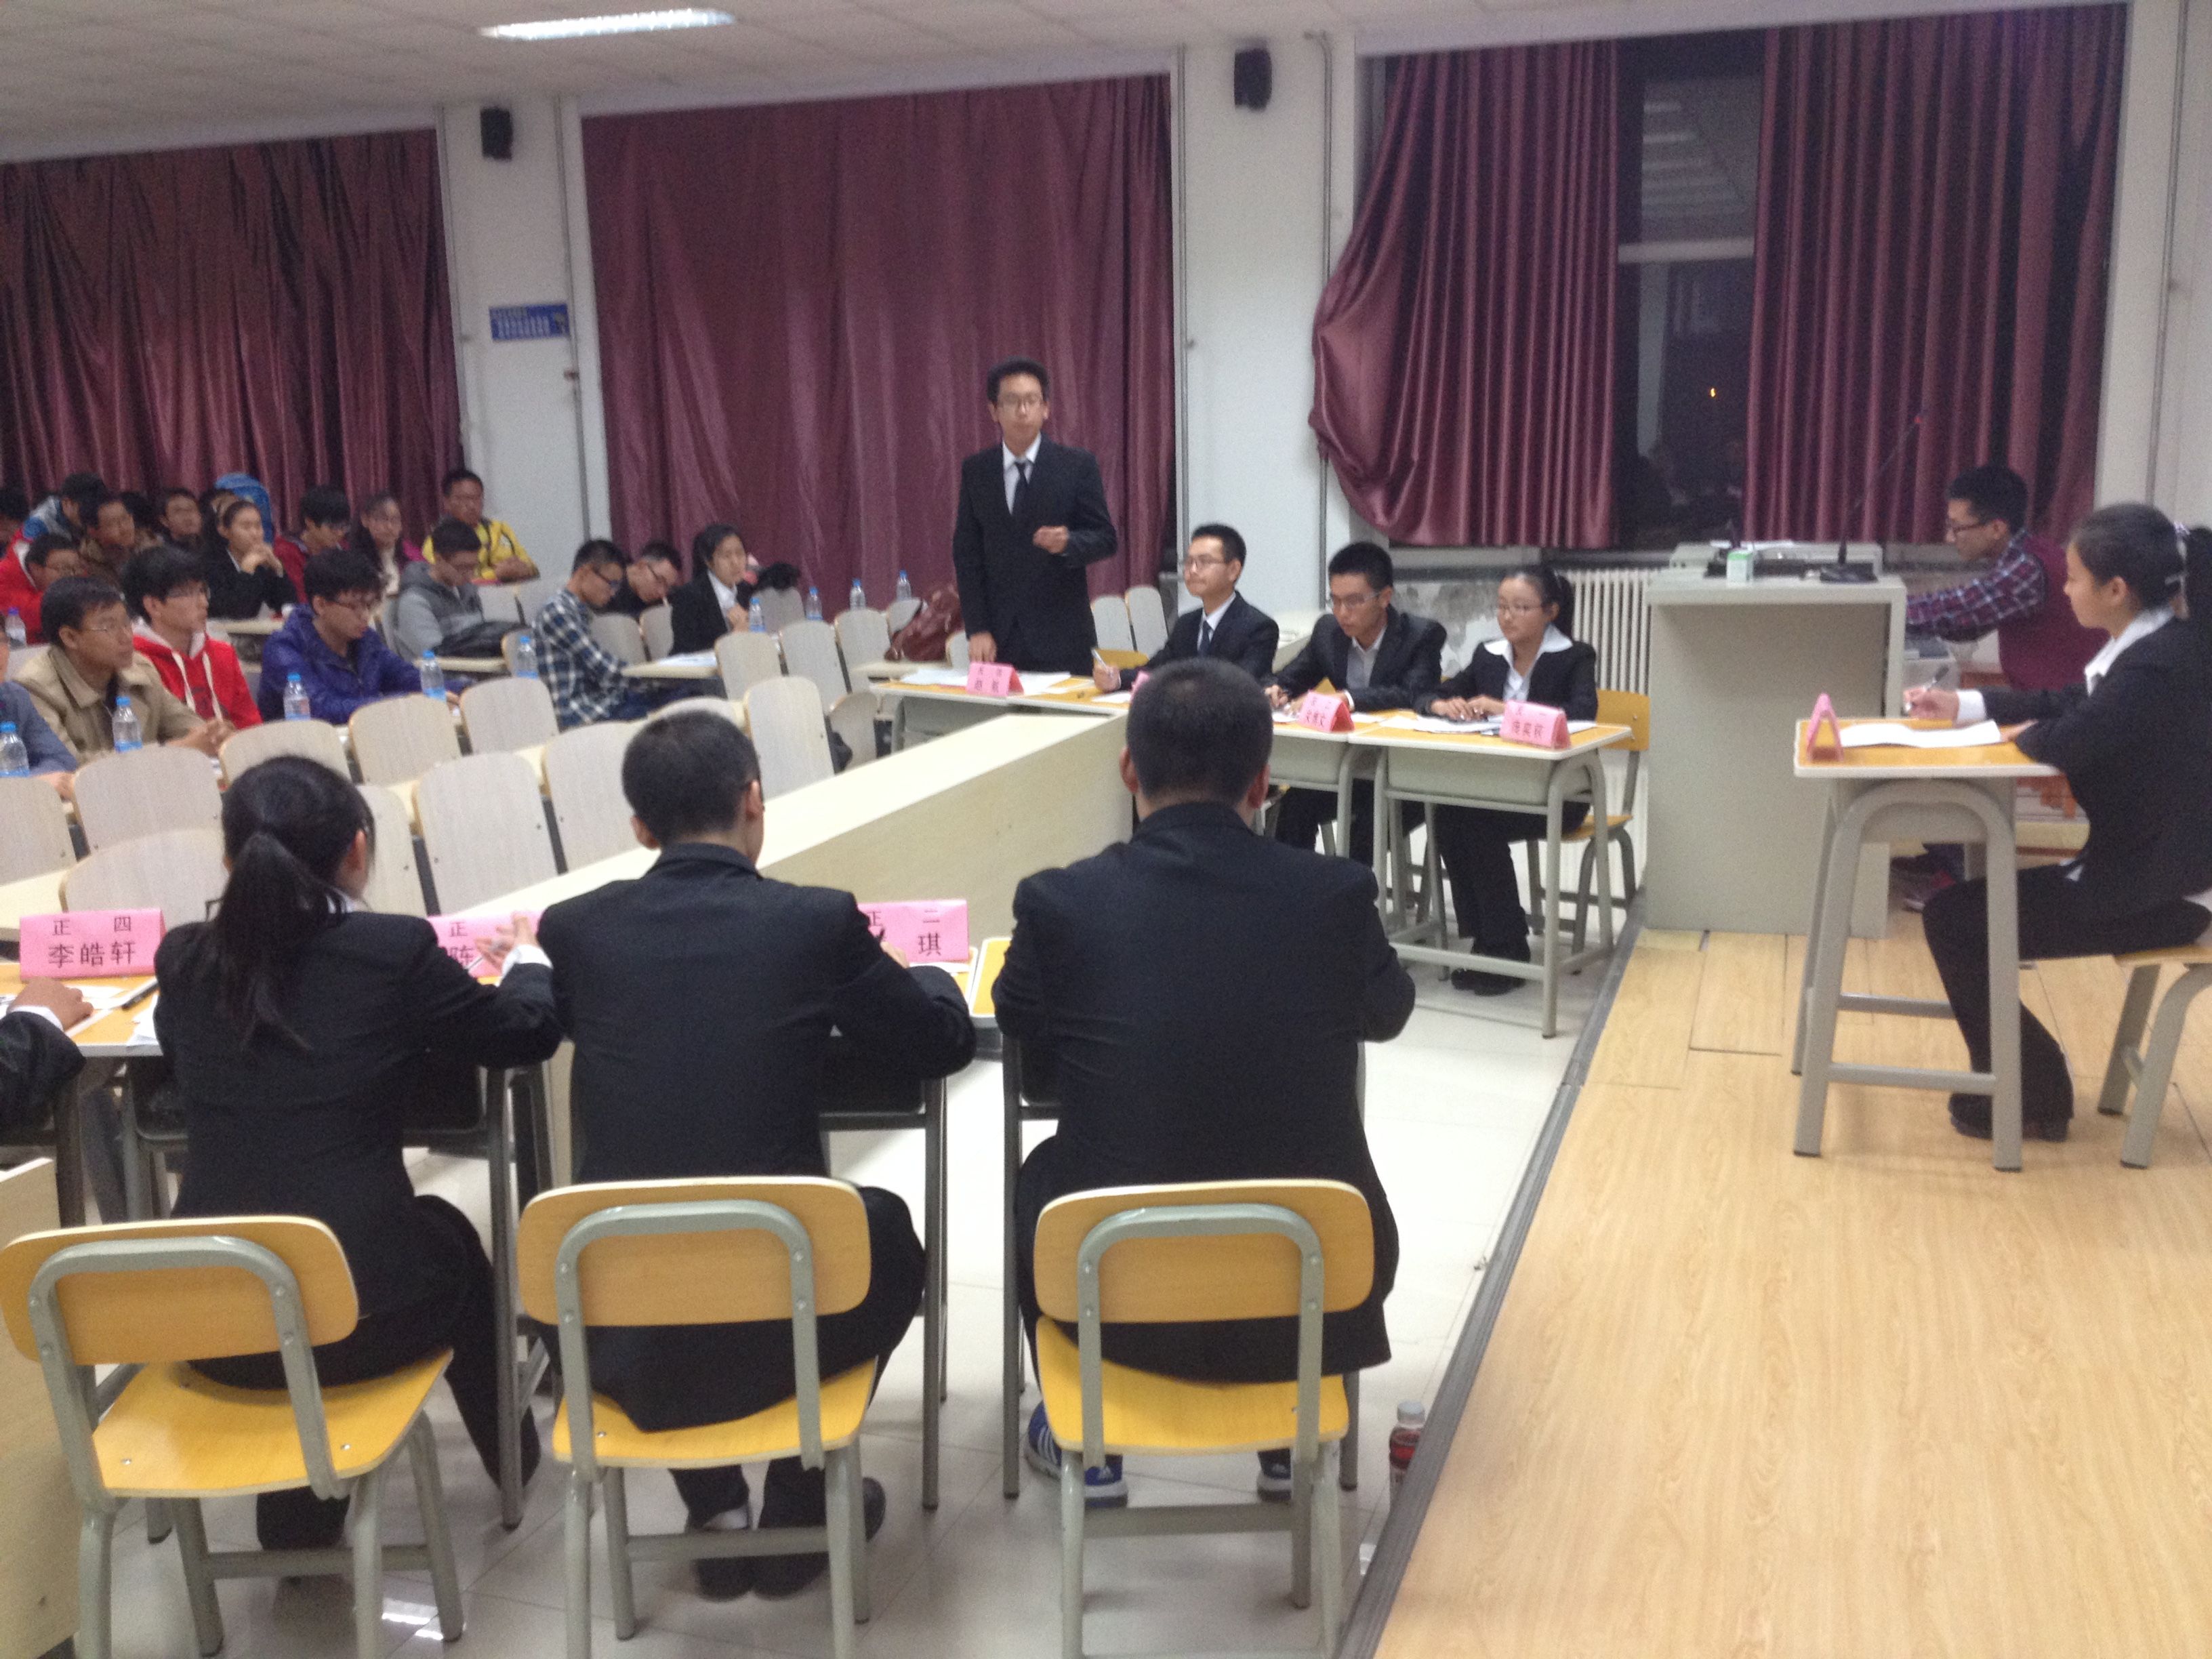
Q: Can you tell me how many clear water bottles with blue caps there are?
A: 10